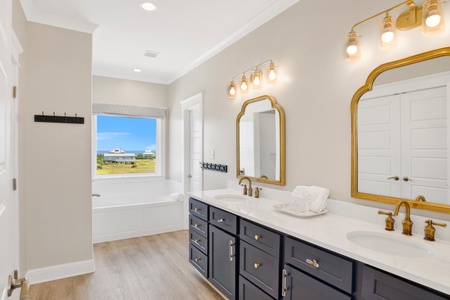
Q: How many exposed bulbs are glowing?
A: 7